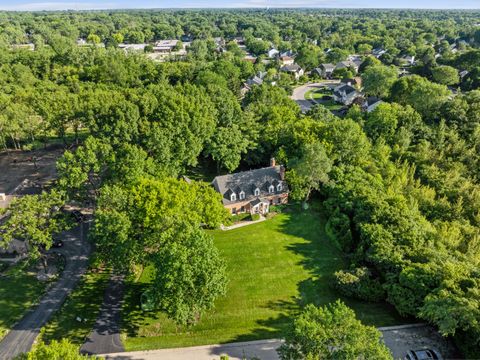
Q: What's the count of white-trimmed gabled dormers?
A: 5